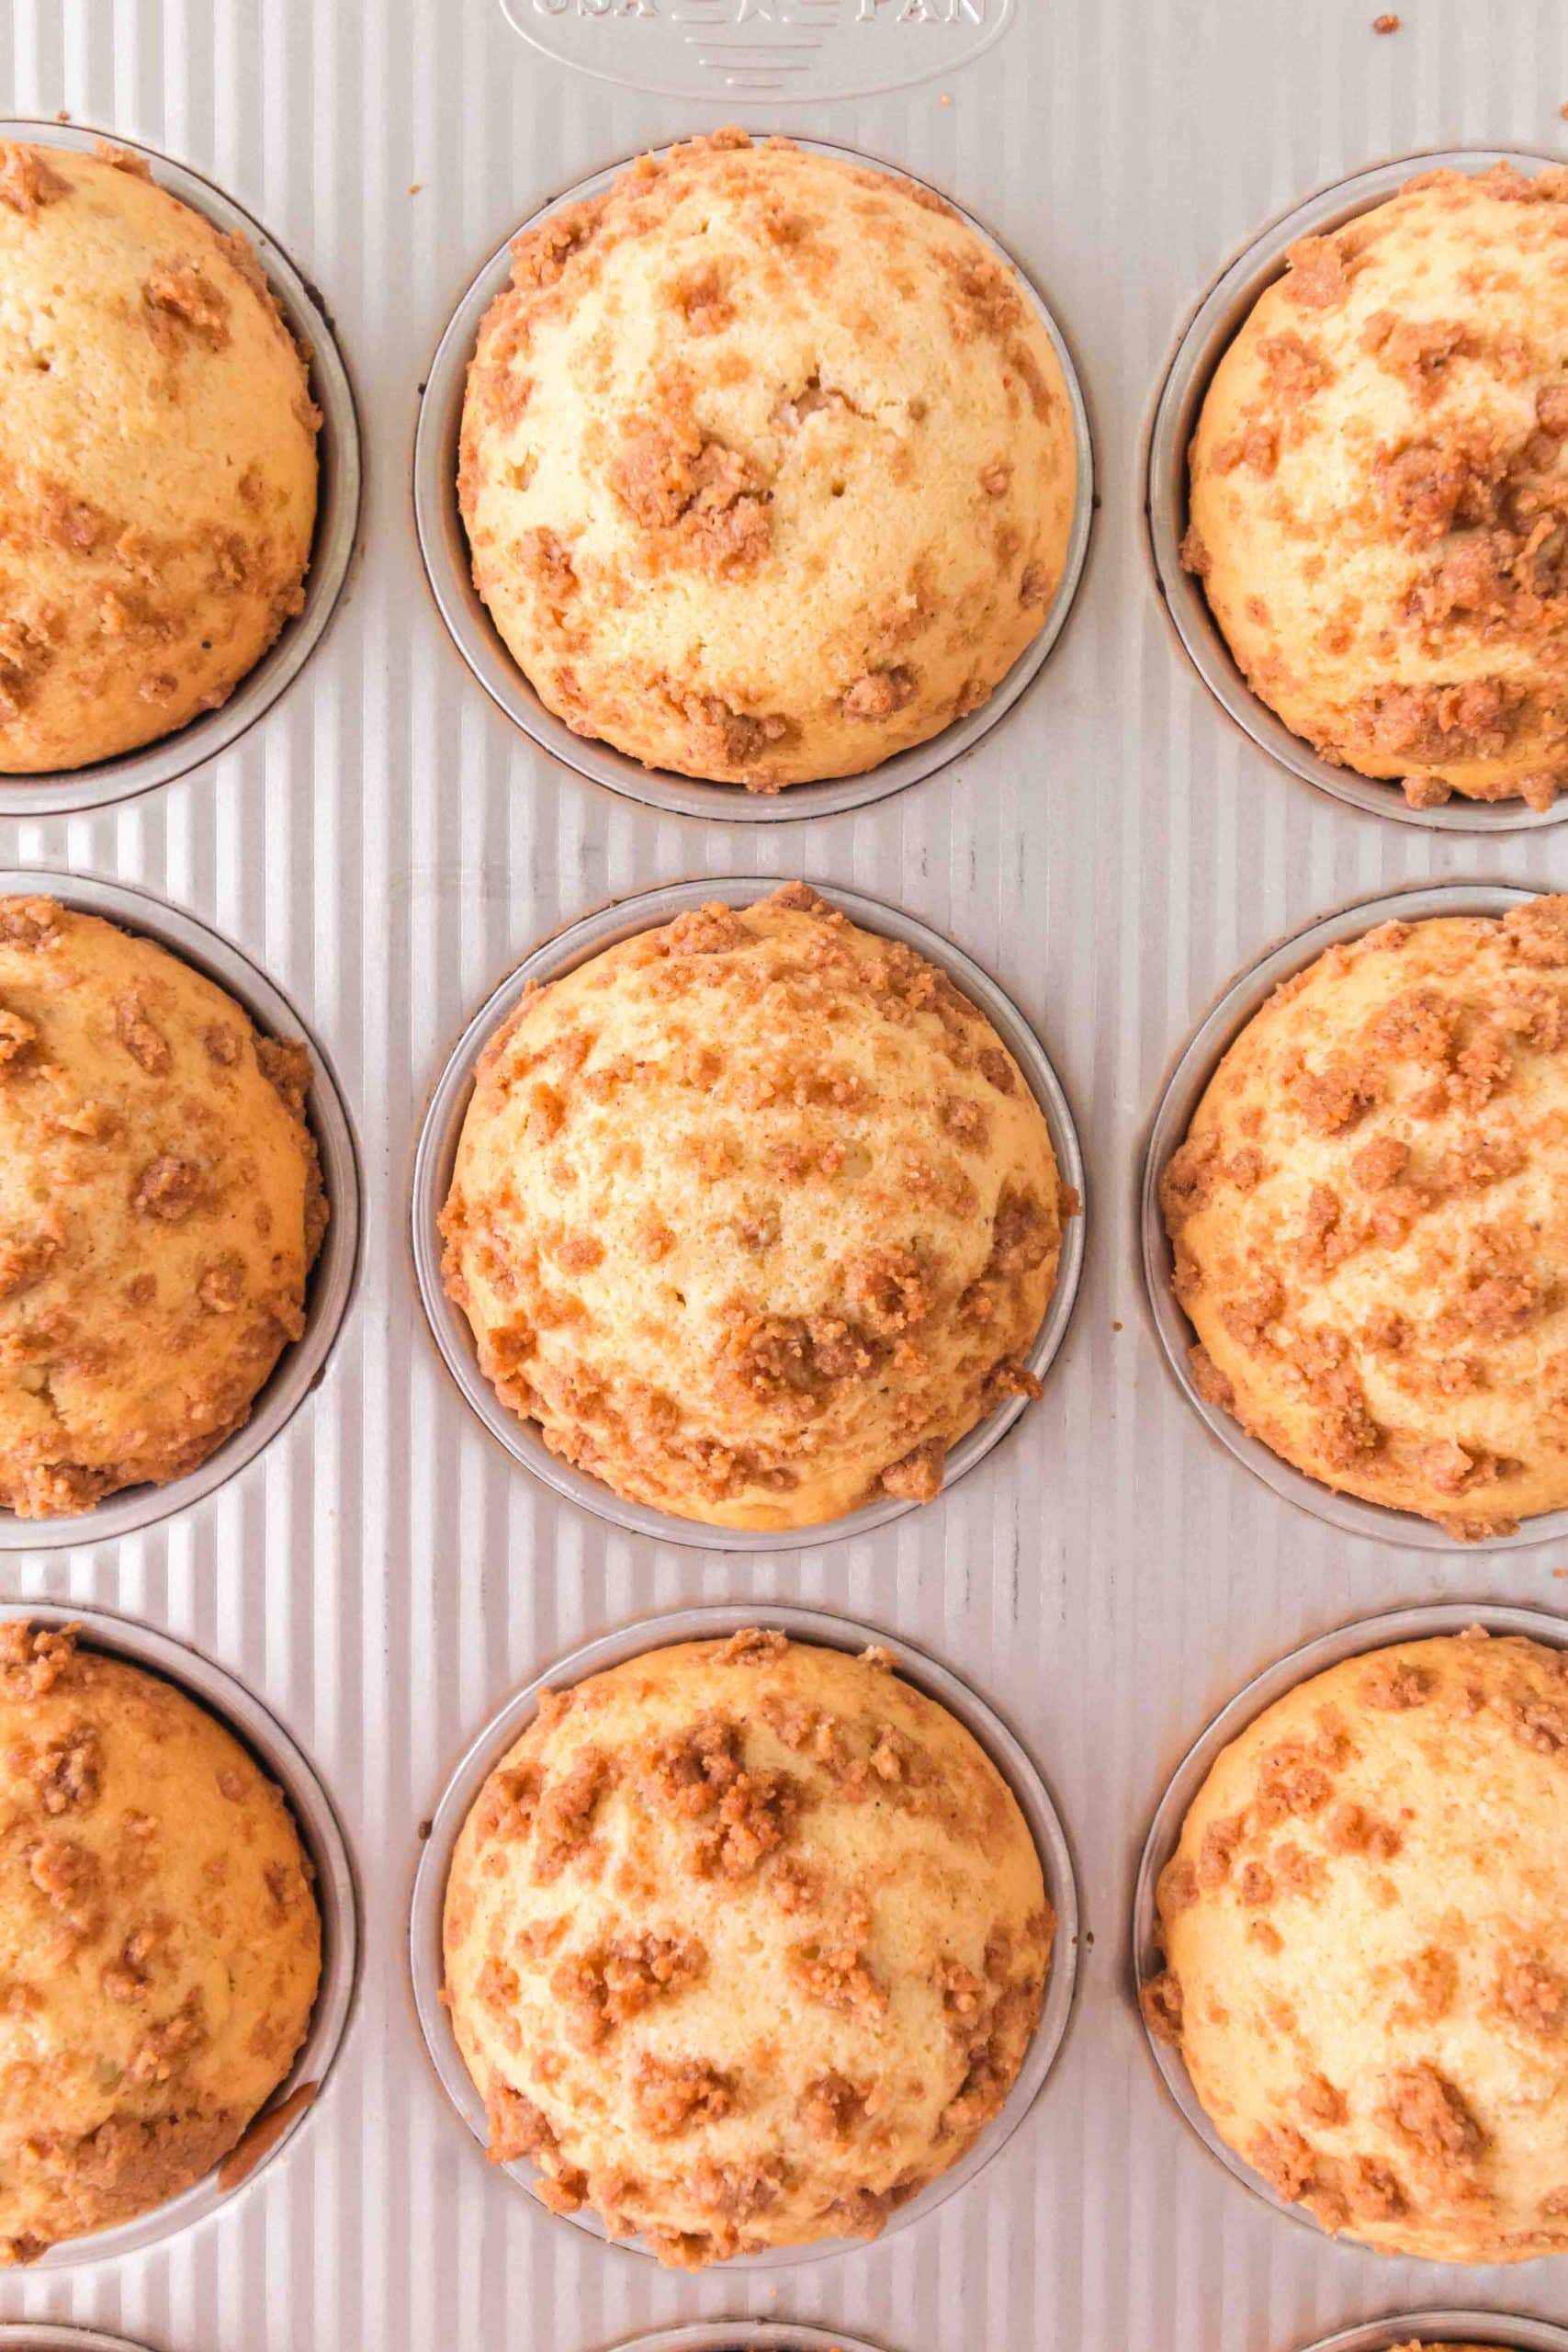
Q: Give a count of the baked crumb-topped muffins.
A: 9